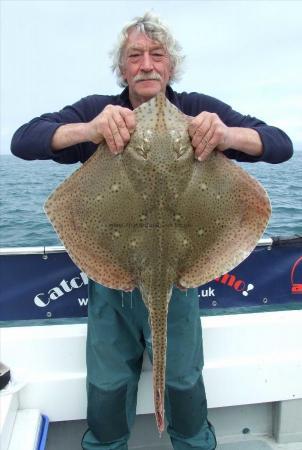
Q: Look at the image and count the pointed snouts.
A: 1